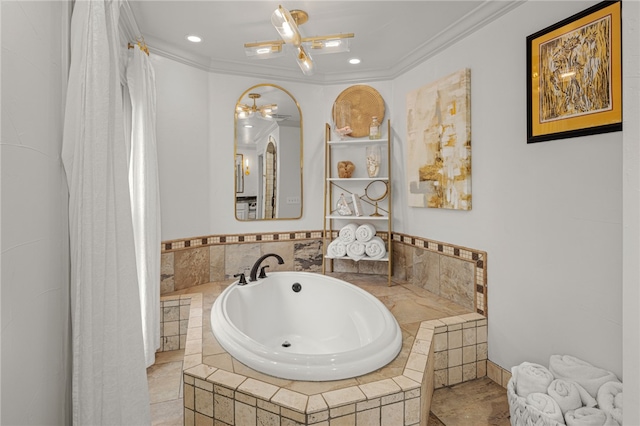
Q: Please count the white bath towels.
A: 11